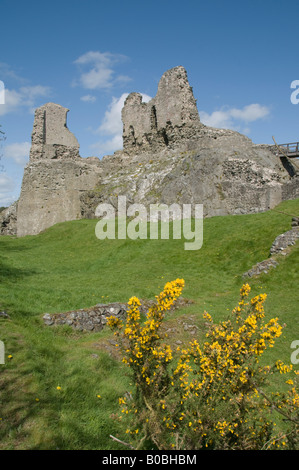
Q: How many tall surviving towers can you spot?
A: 2